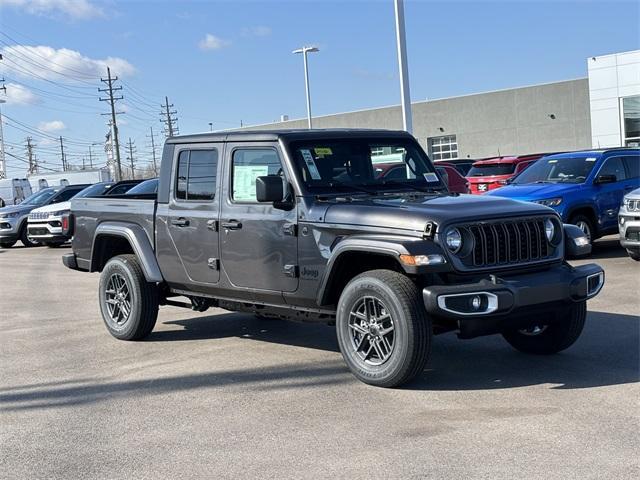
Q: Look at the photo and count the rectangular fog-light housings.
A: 2